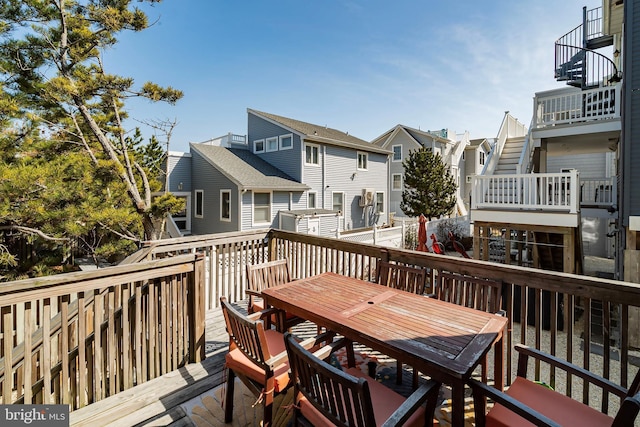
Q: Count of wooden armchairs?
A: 6